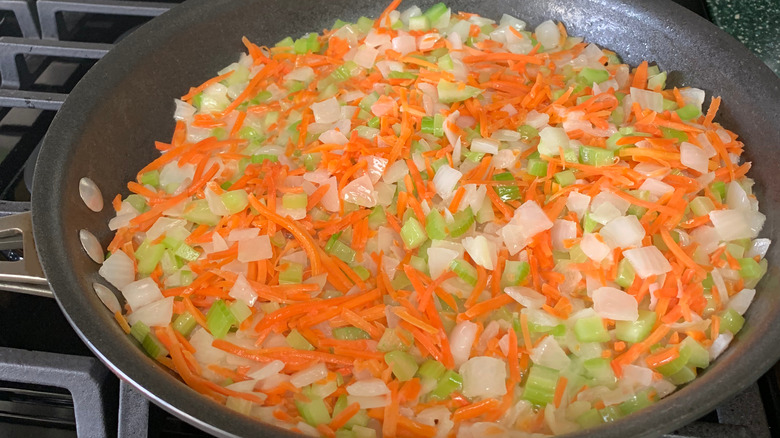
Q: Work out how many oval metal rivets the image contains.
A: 3